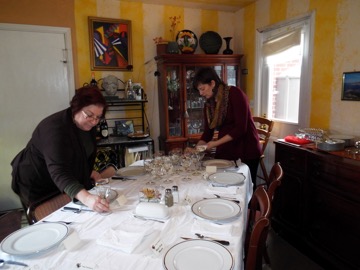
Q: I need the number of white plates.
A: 7